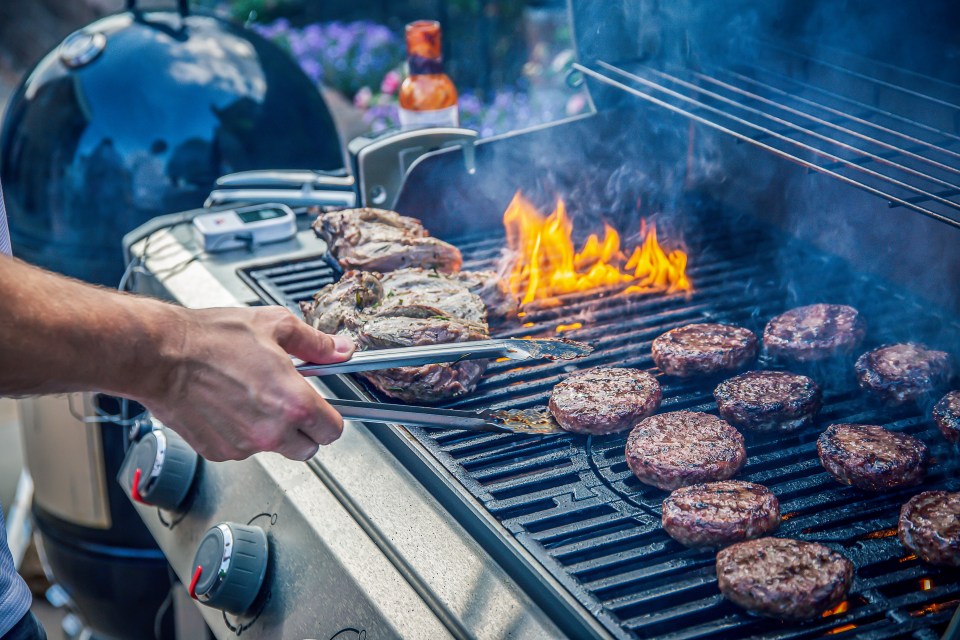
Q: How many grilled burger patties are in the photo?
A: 11